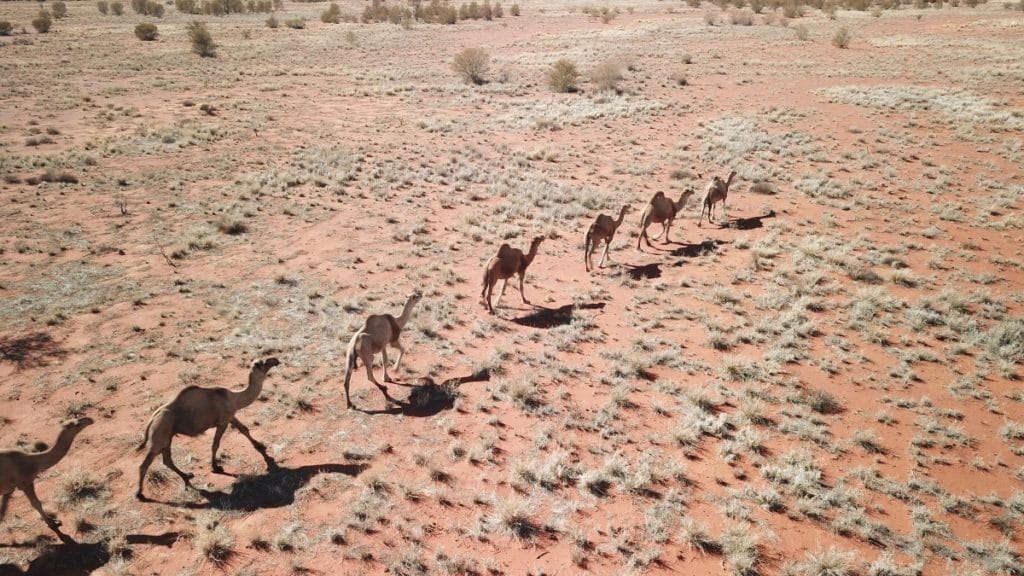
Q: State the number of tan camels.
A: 7